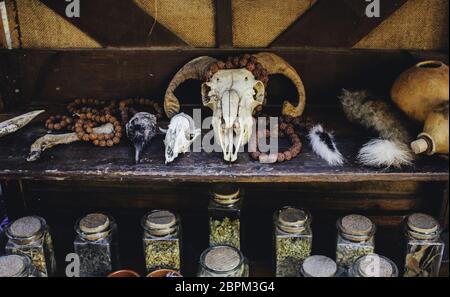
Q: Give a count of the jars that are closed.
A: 11